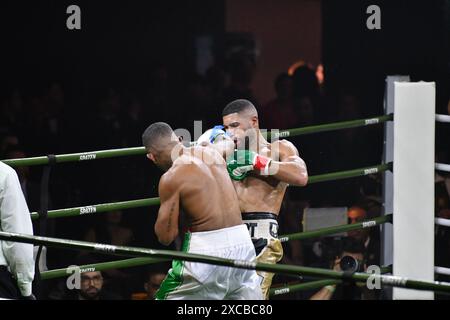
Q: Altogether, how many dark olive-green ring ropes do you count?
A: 5